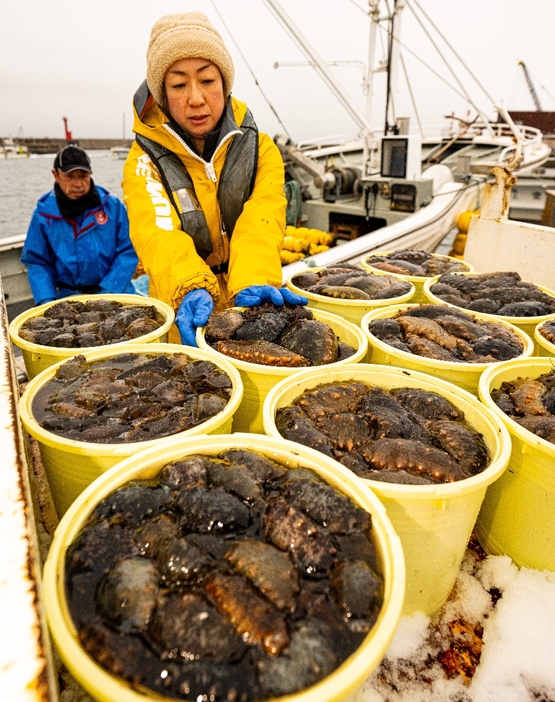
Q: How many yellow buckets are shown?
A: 11